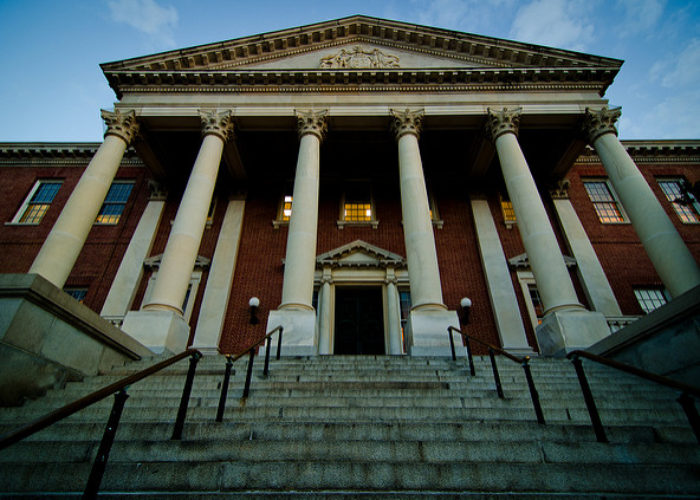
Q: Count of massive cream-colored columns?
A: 6